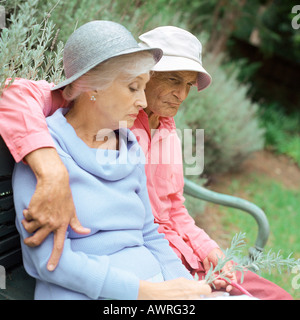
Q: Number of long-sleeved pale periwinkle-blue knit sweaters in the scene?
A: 1